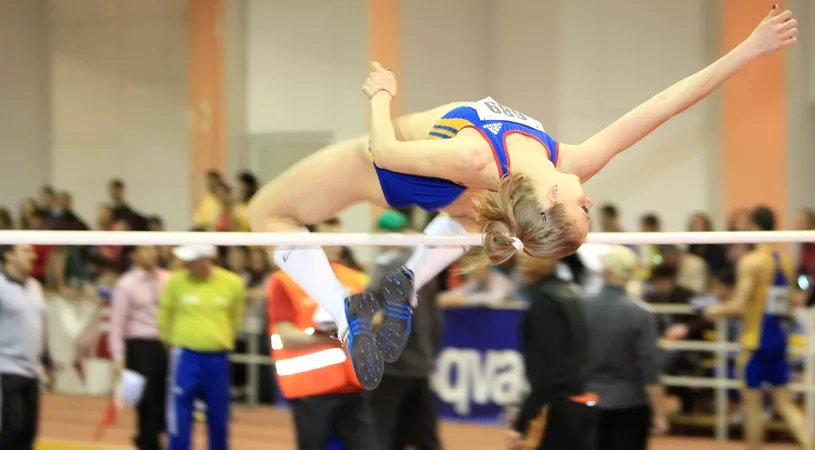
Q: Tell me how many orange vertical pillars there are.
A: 3